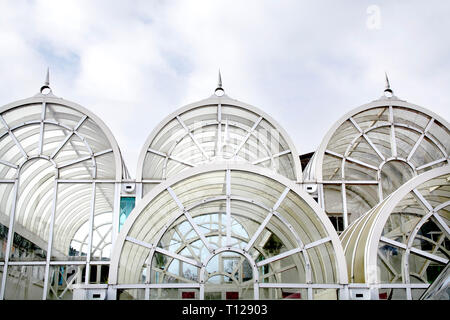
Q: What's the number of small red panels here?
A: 4